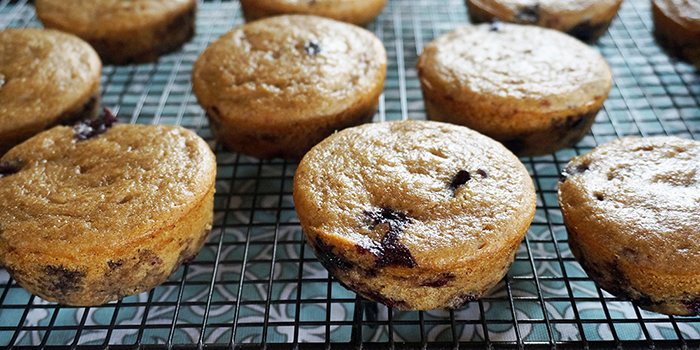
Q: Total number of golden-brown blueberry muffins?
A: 10